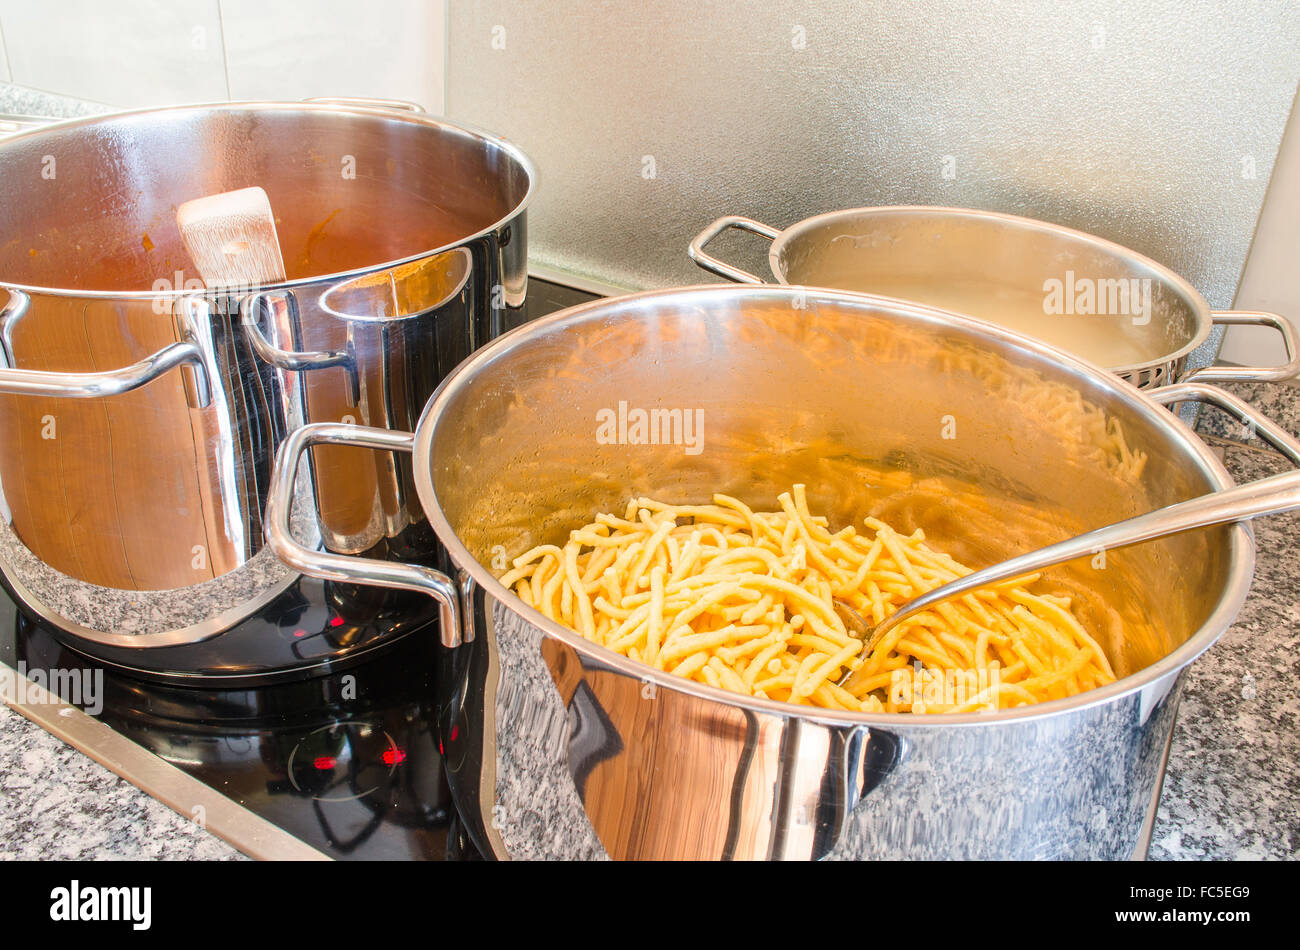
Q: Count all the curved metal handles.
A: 6